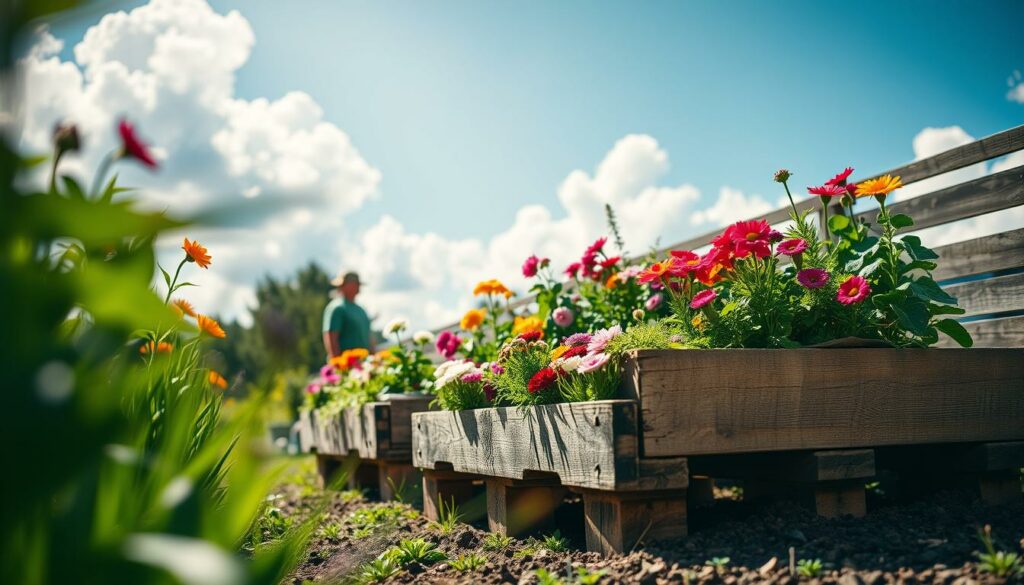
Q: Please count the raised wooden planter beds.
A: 3